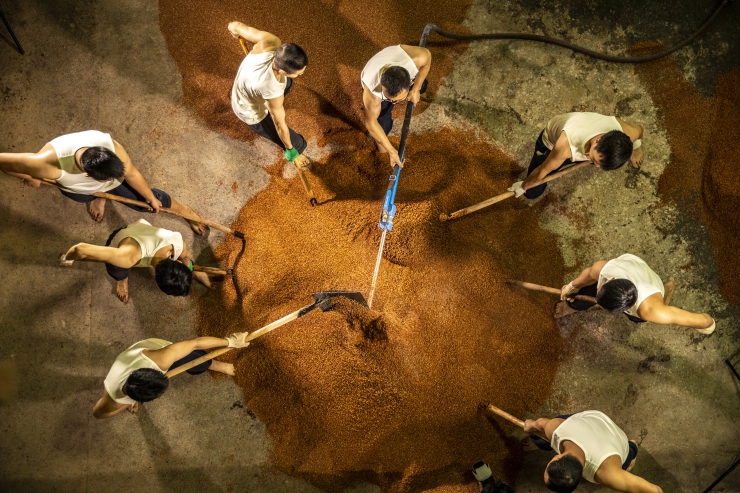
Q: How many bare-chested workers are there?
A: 0